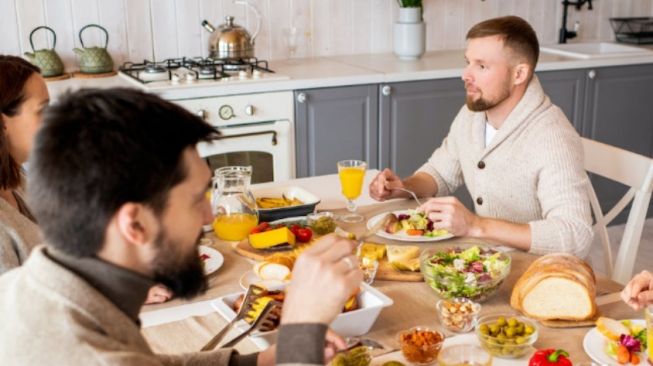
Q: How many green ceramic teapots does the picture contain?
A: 2